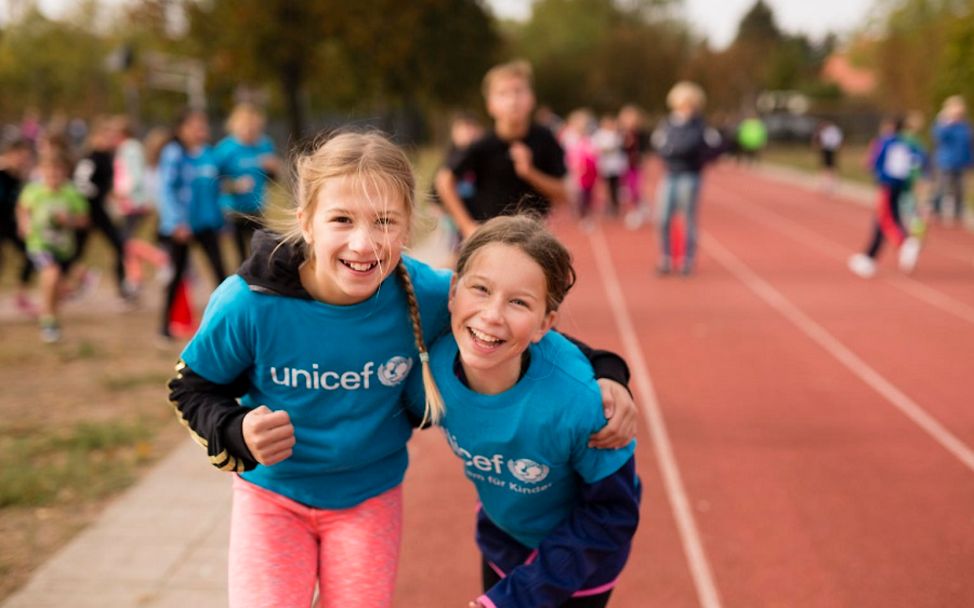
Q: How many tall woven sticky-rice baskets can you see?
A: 0